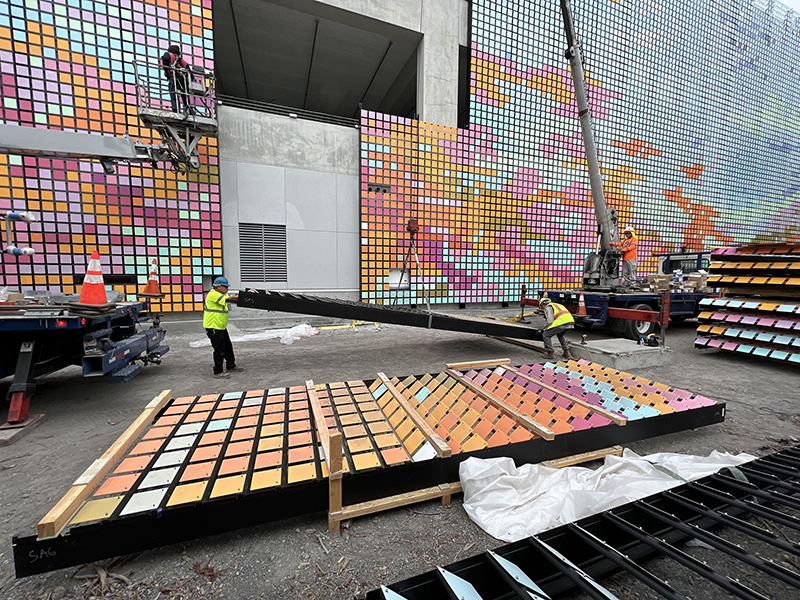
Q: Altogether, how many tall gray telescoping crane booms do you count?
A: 1